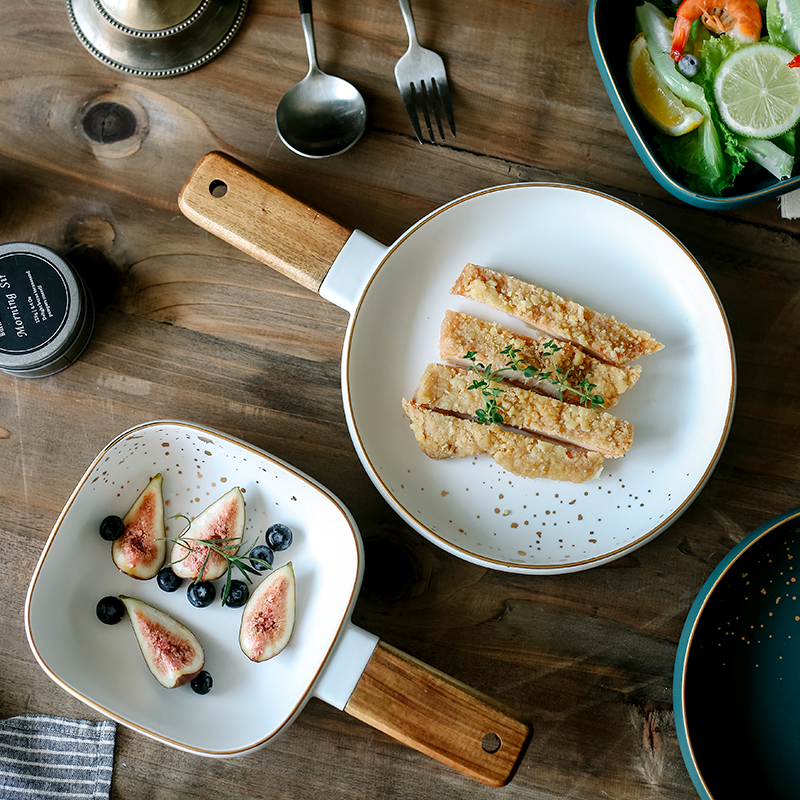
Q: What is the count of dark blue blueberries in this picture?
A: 8